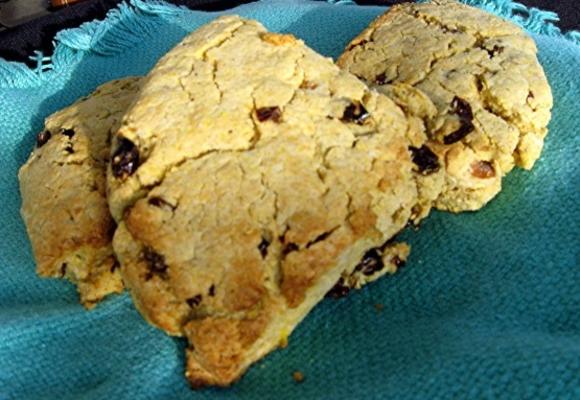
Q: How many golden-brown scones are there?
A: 3